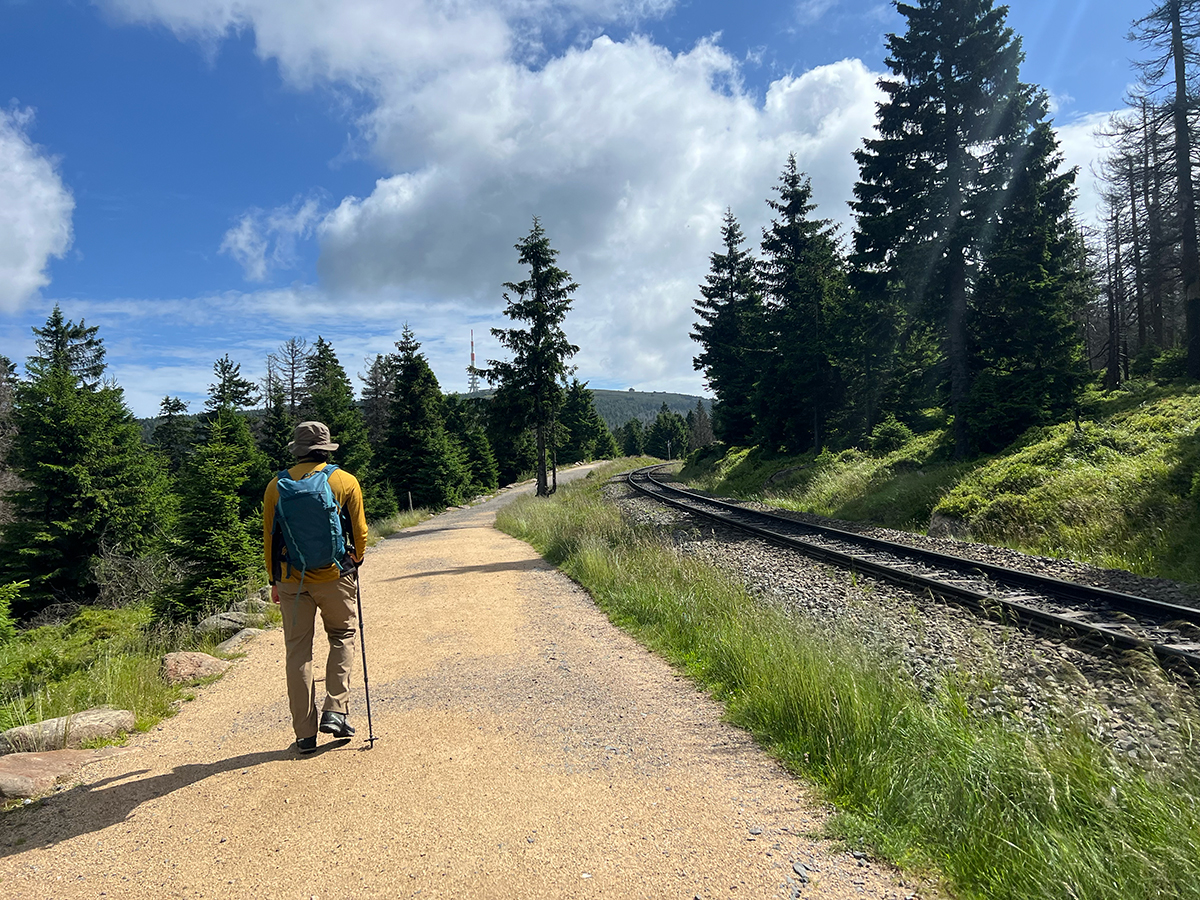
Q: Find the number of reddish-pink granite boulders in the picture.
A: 2